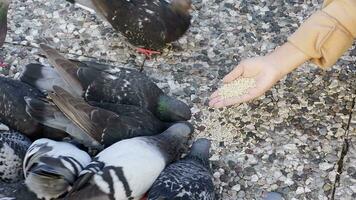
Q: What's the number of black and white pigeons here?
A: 2